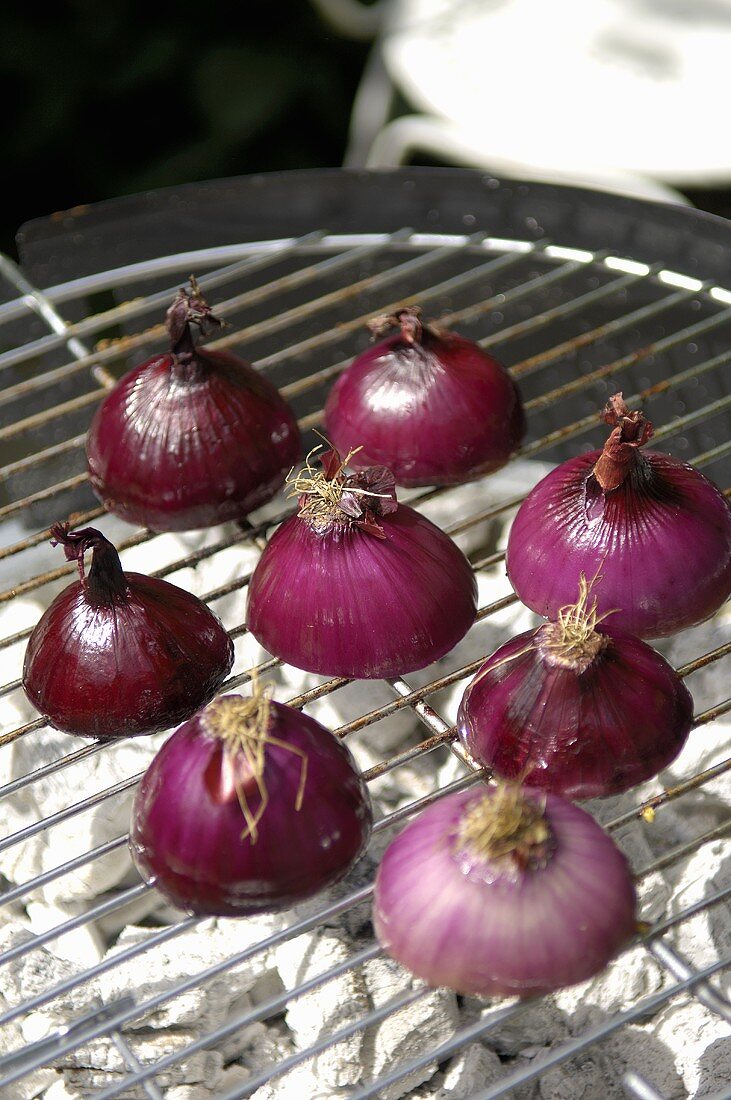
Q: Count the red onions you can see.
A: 8